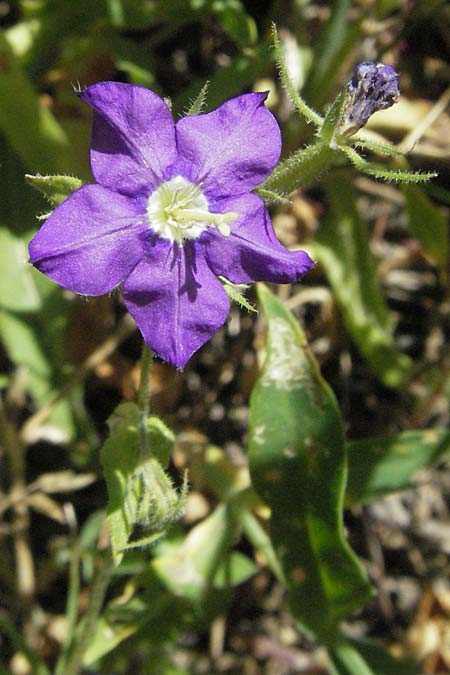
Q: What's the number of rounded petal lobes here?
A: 5